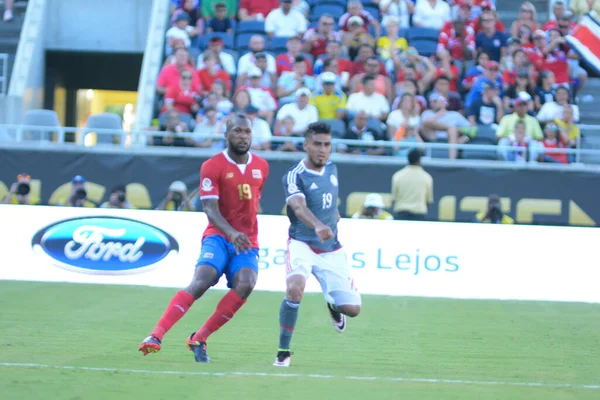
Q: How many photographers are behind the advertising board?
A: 6